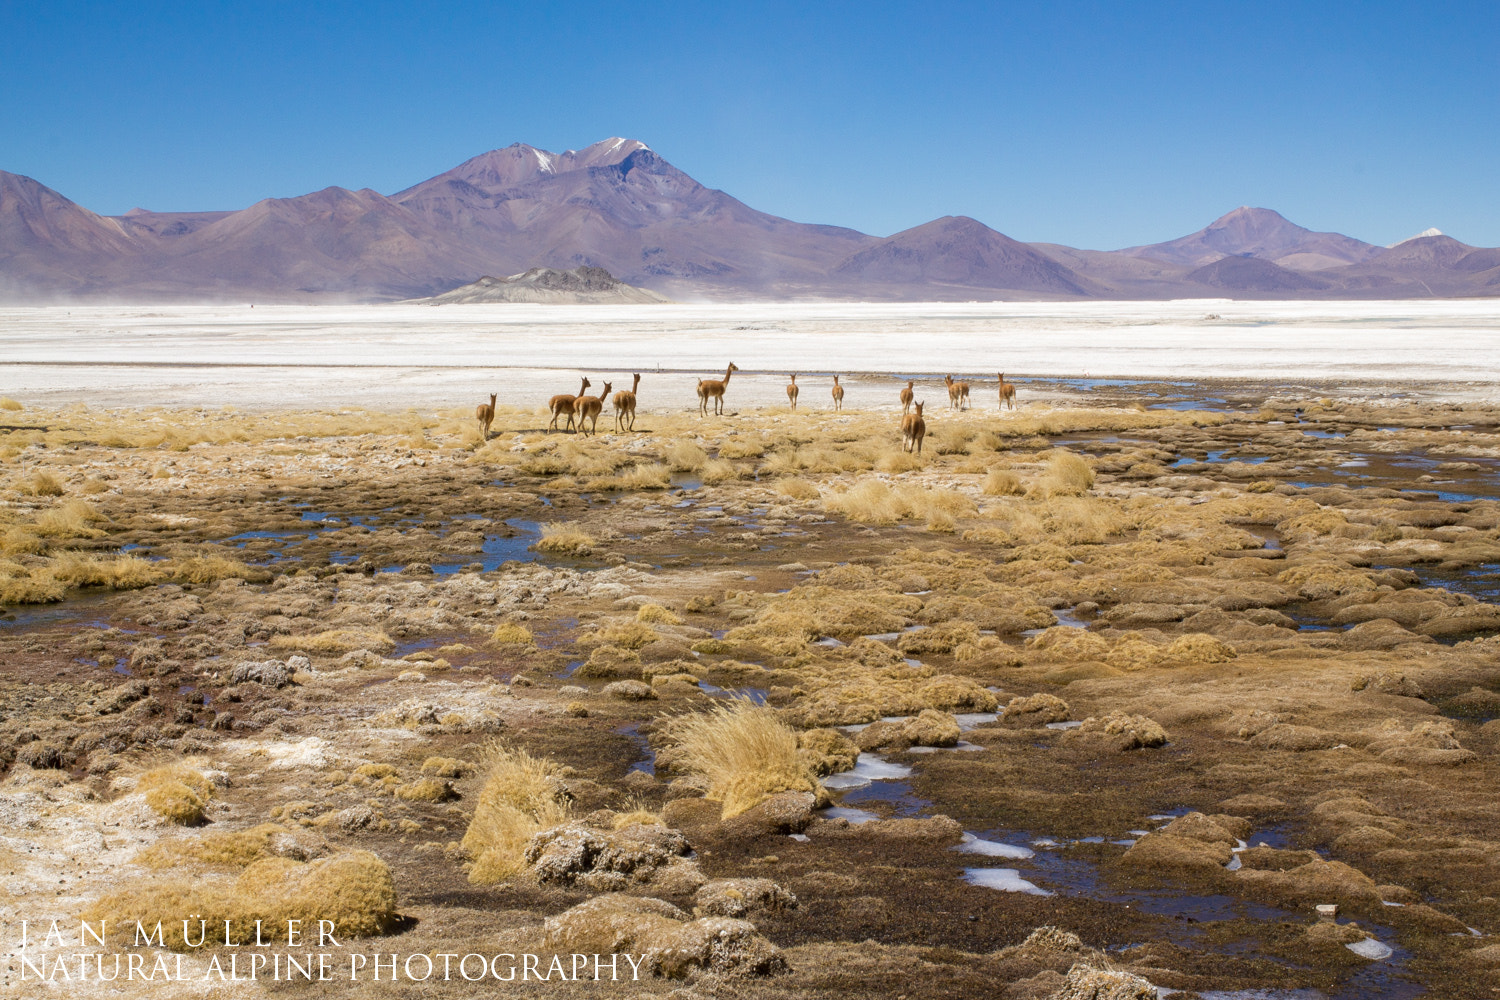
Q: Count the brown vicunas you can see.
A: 12